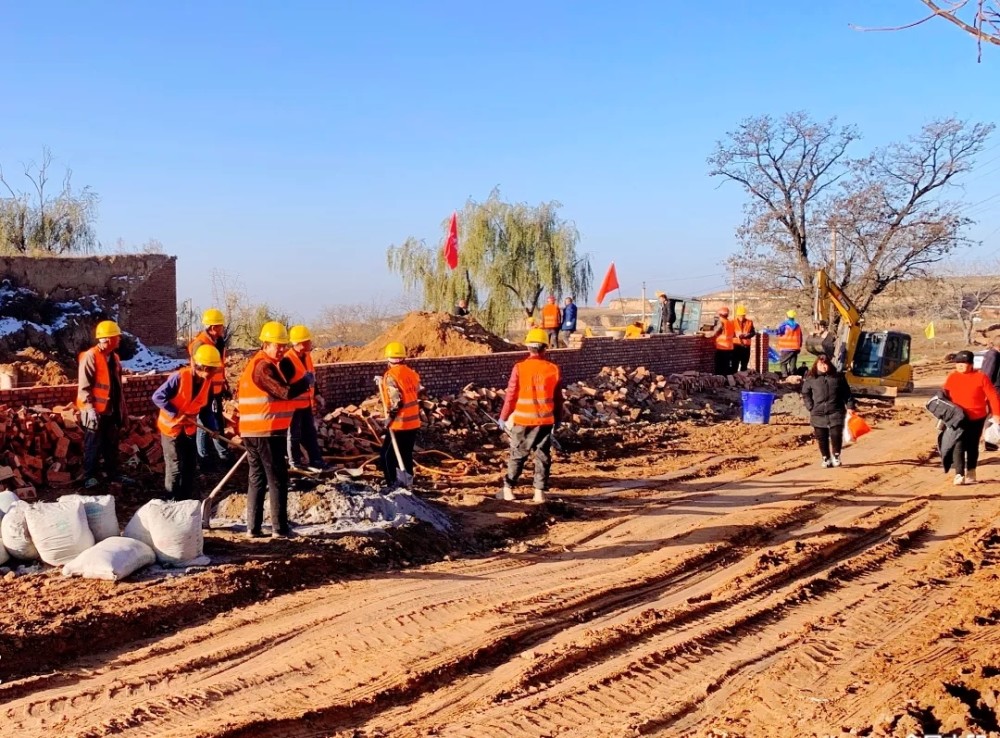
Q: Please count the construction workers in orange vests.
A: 11